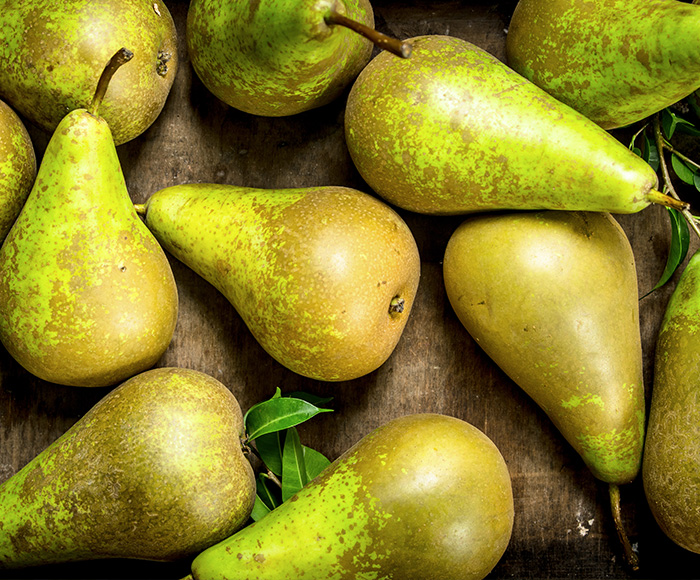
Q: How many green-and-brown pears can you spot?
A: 11